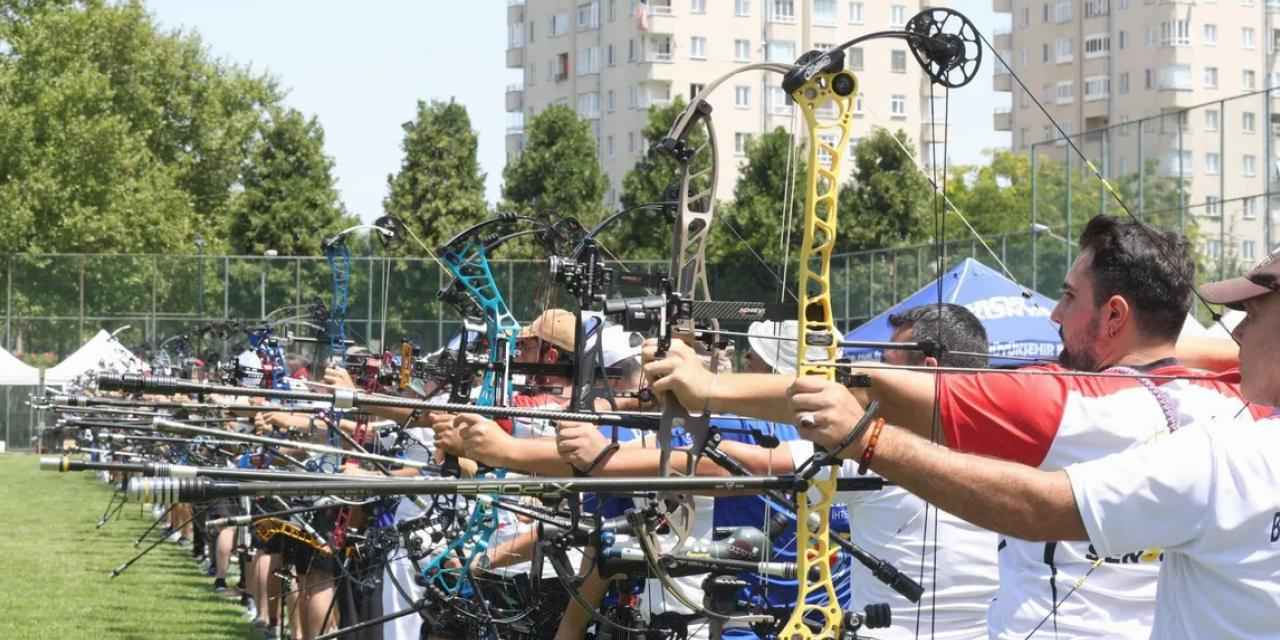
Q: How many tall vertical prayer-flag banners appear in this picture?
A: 0